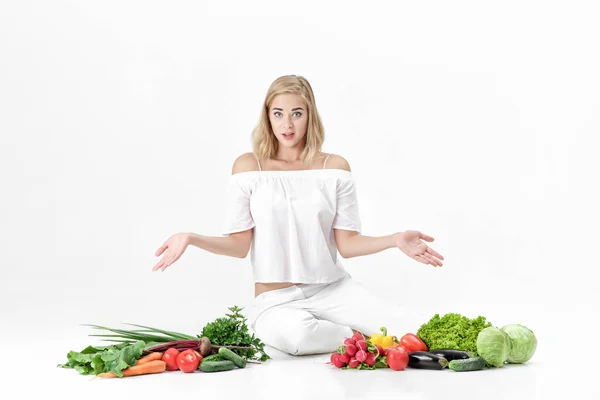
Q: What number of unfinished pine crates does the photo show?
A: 0